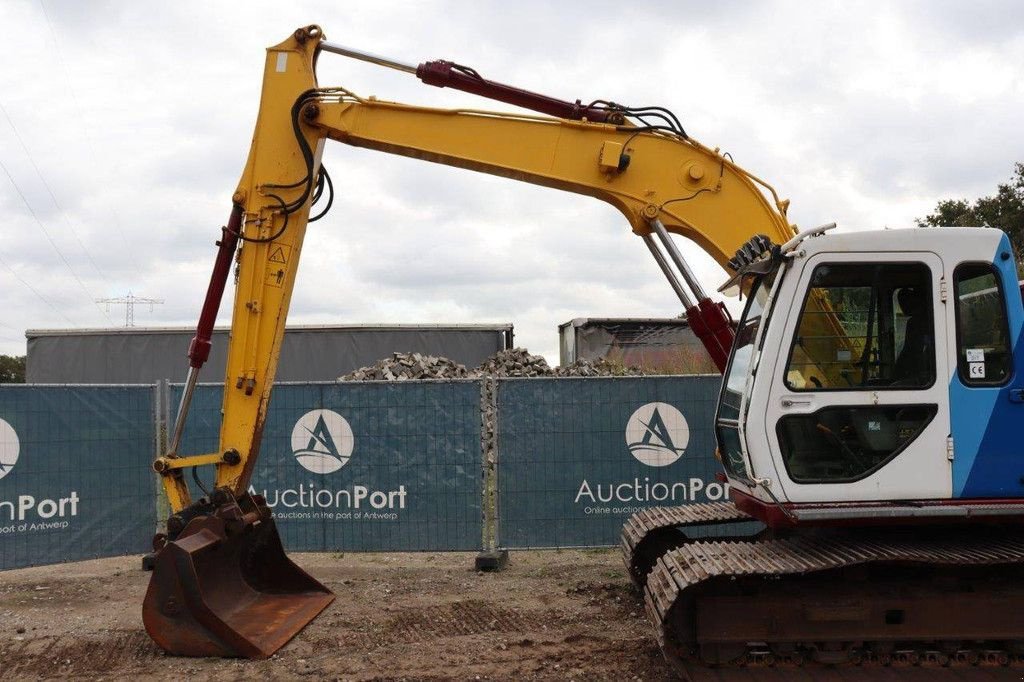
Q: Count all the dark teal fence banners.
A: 3